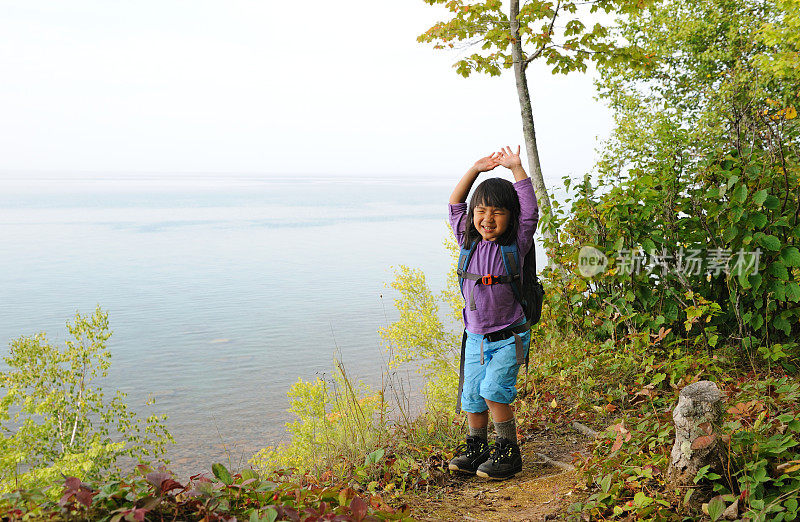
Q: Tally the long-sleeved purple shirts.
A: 1